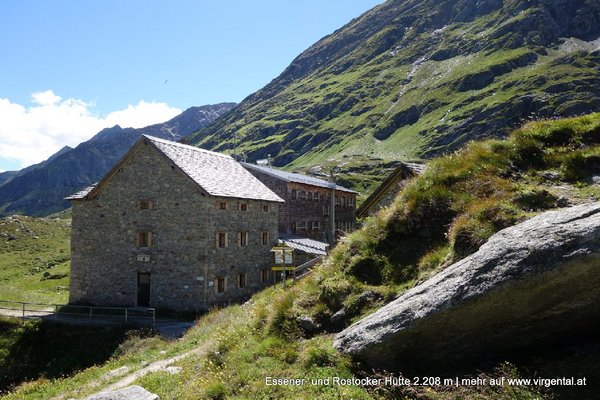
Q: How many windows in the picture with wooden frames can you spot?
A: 11